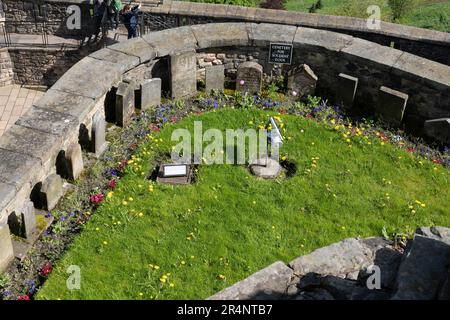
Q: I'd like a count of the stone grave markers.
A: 14